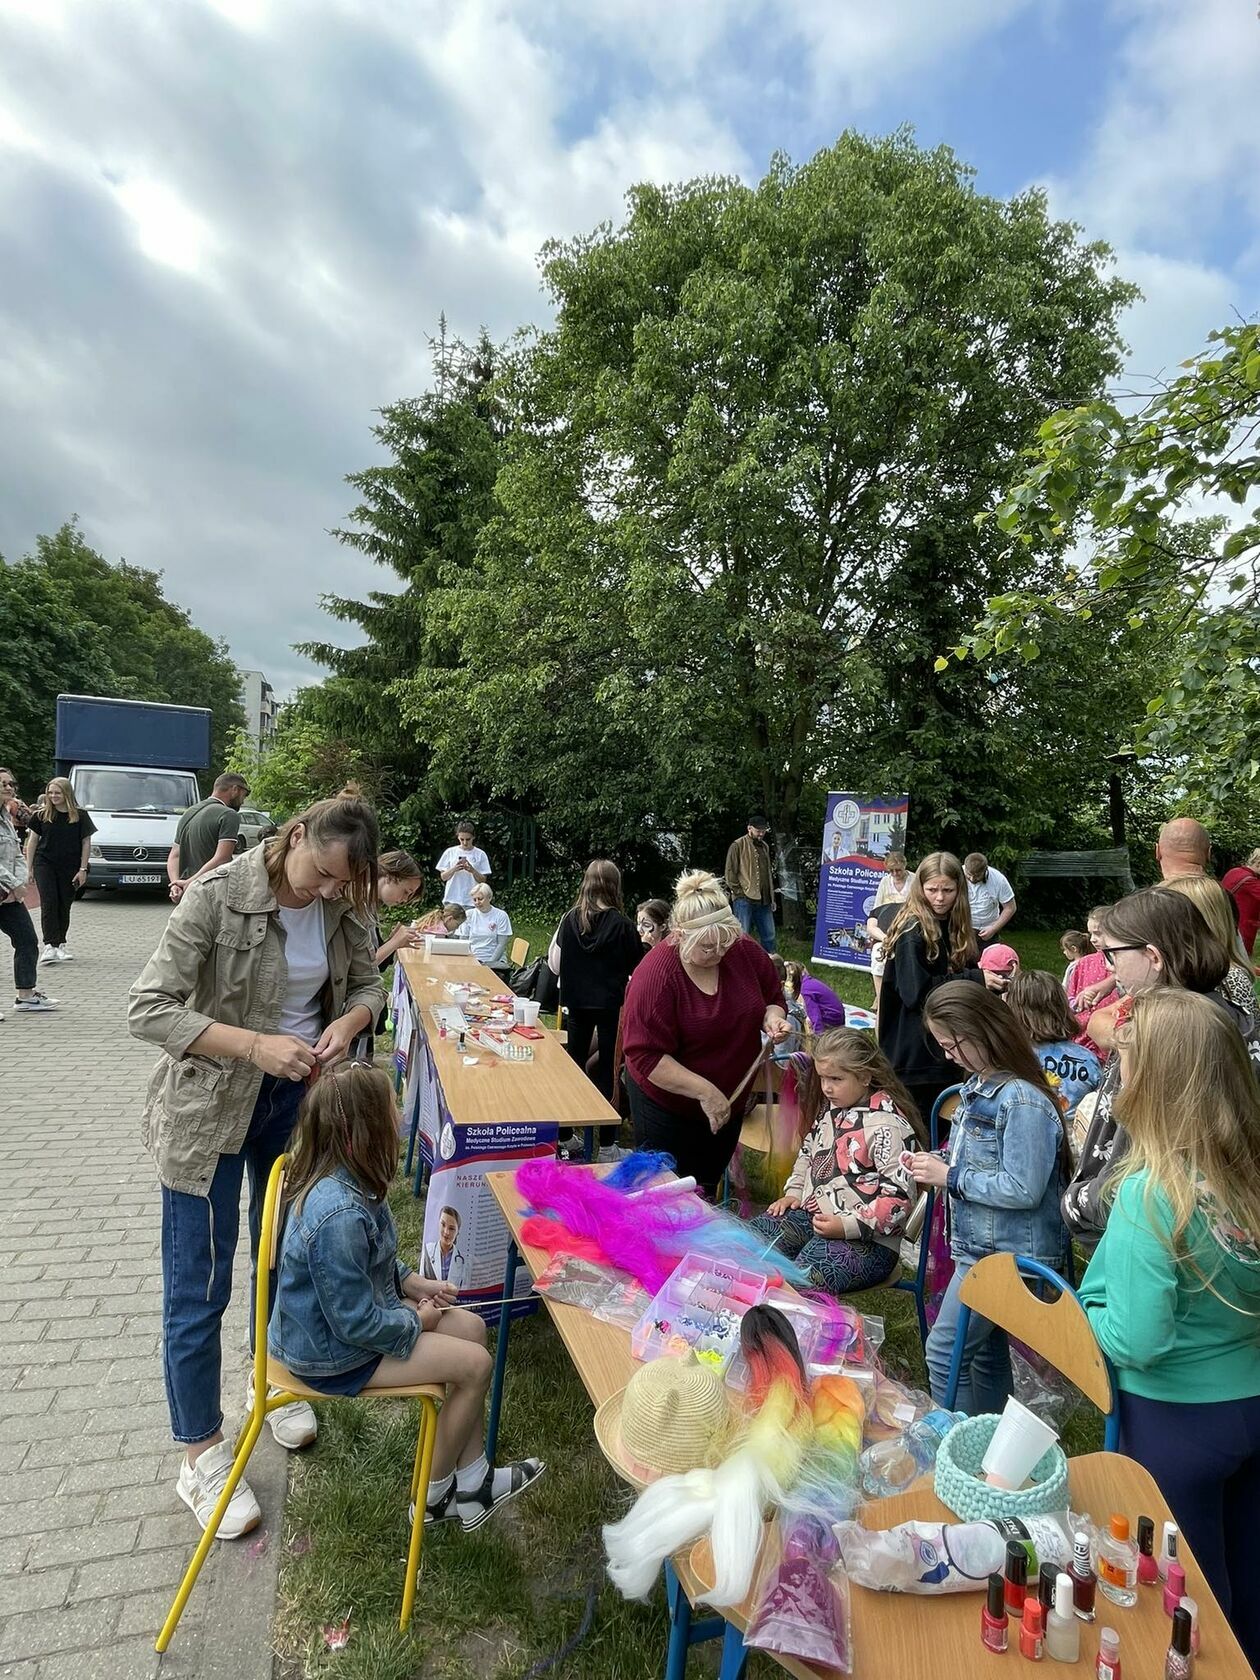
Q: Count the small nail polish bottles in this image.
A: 12